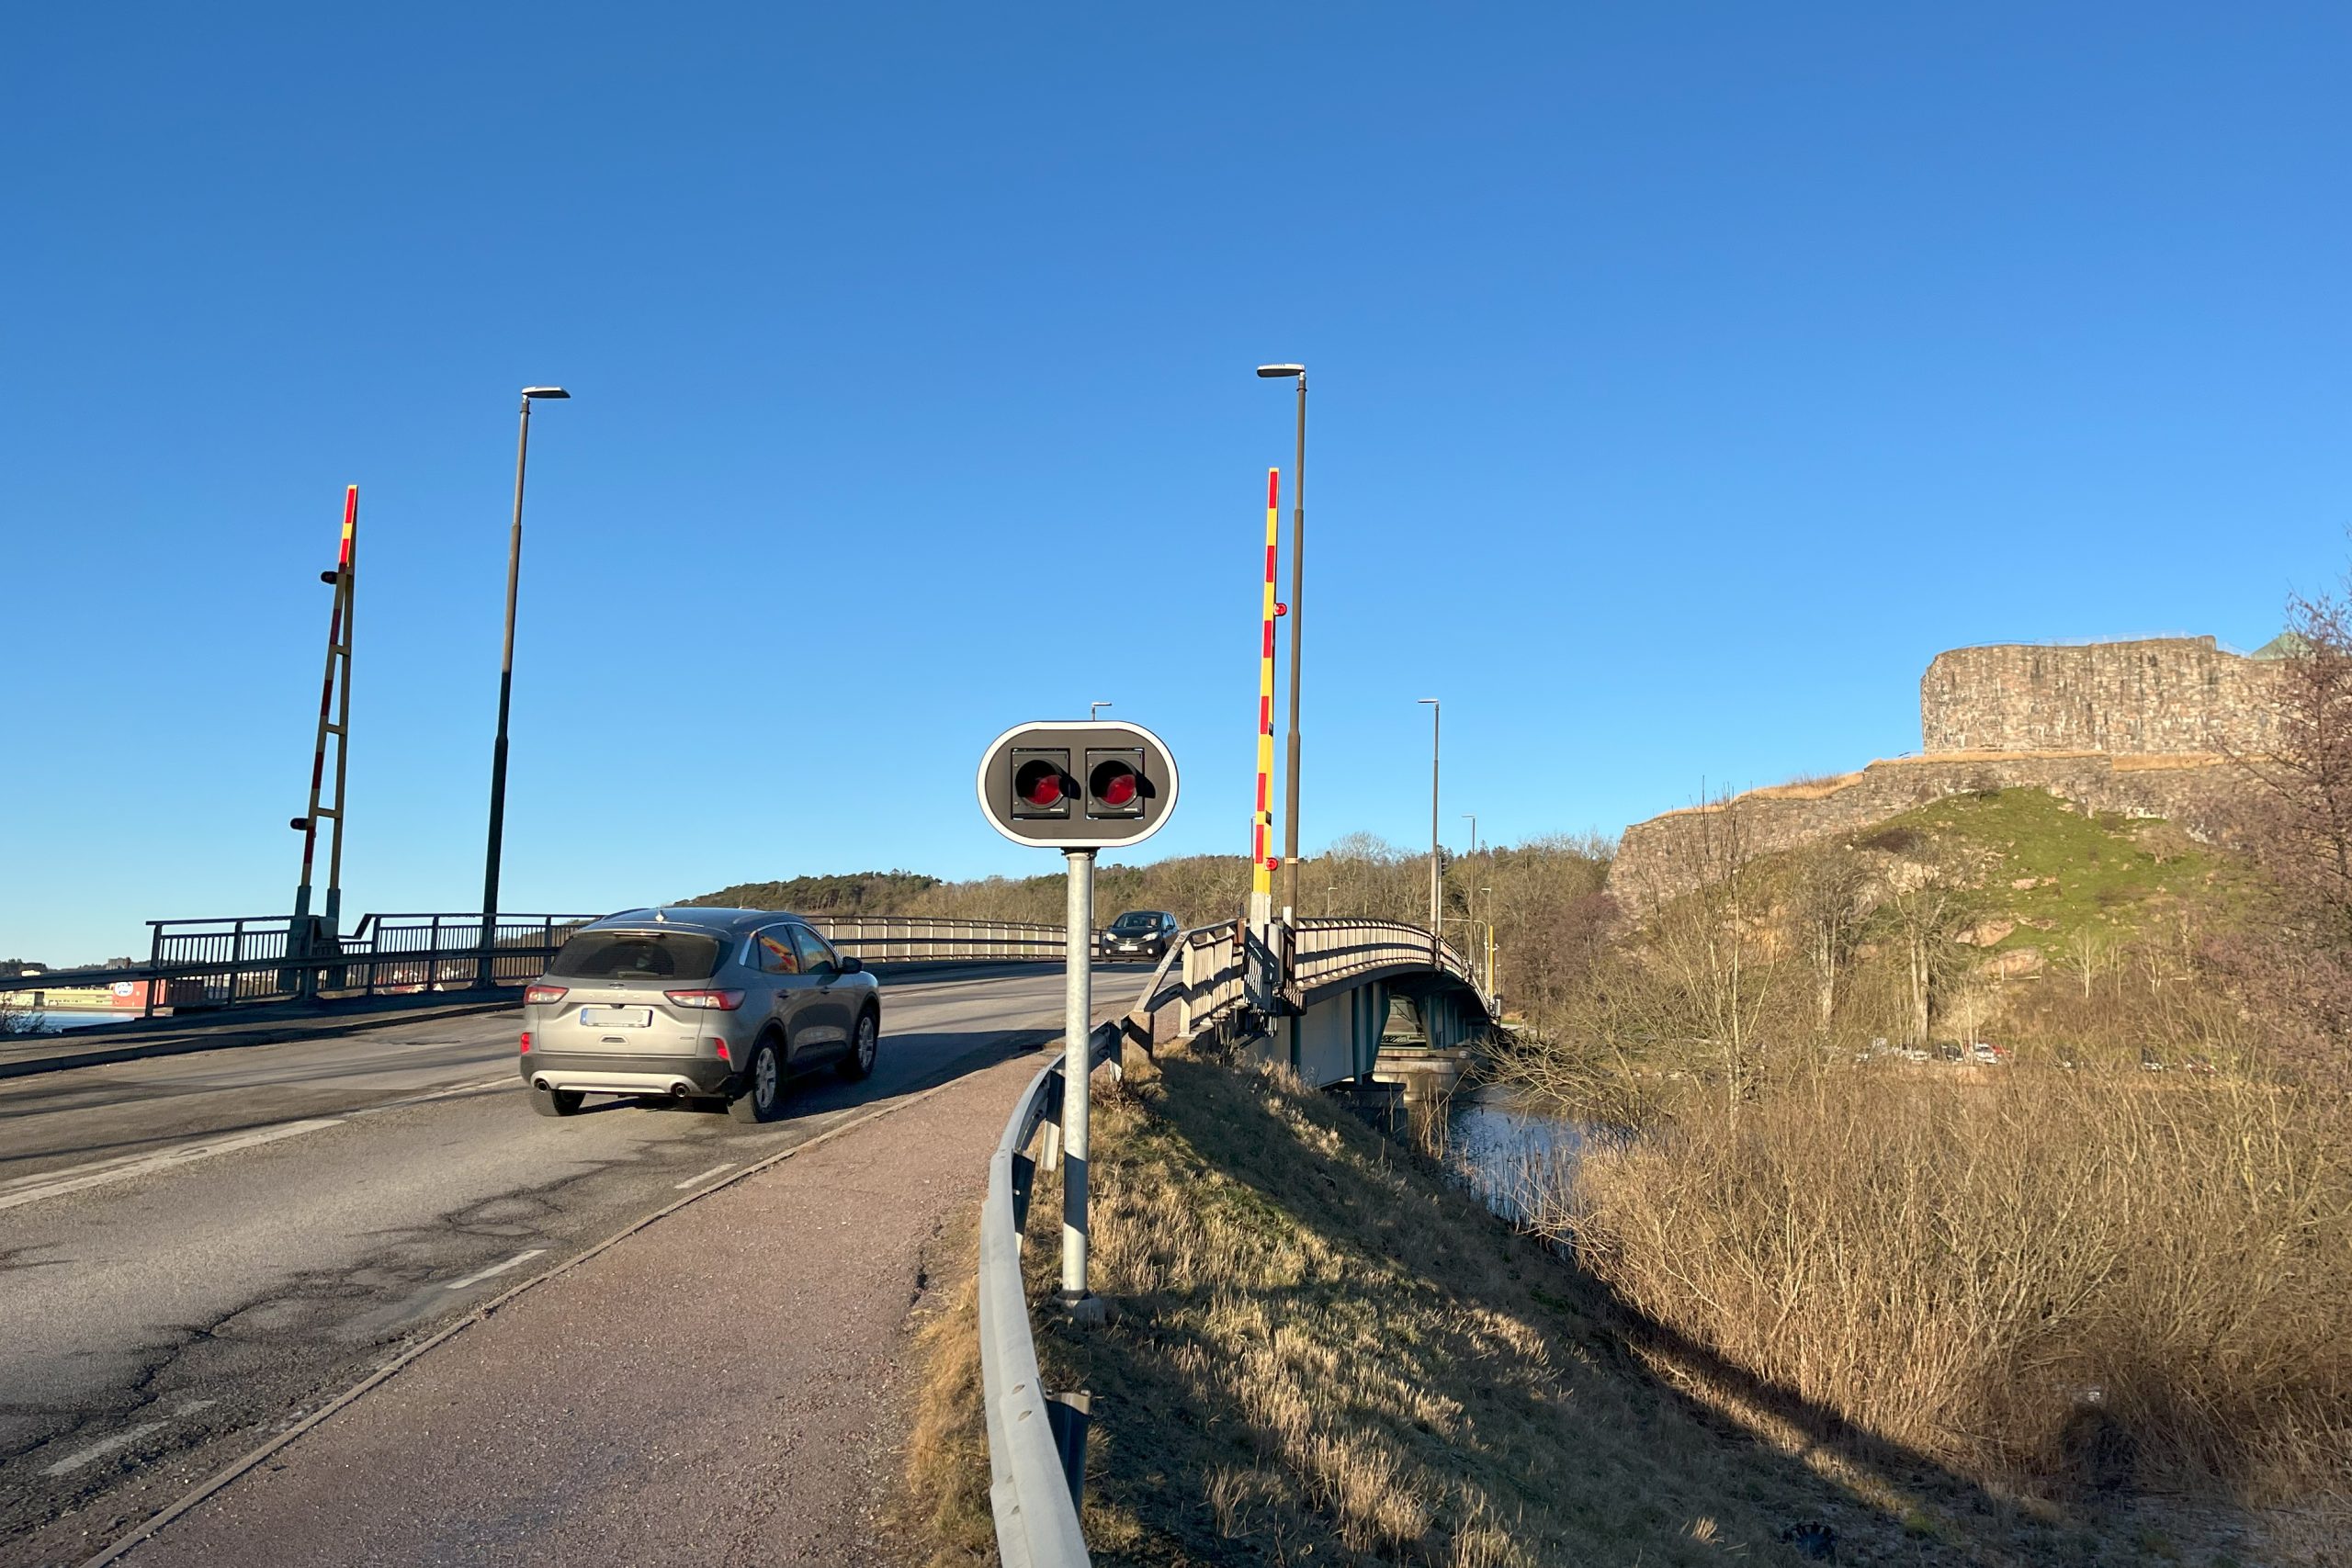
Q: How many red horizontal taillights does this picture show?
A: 2